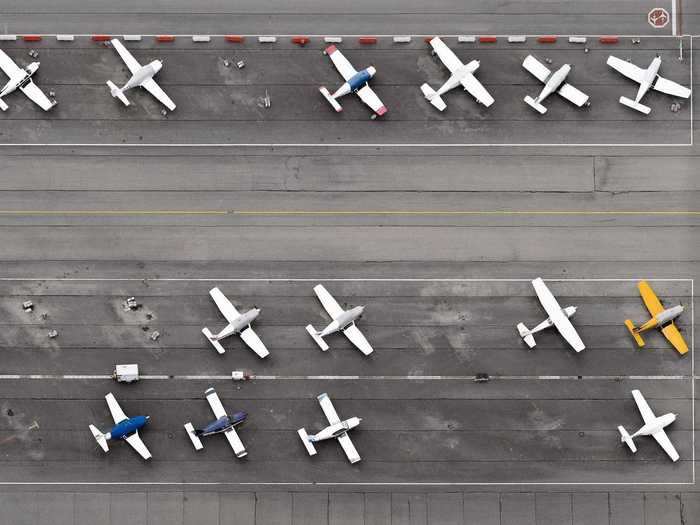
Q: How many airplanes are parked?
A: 14